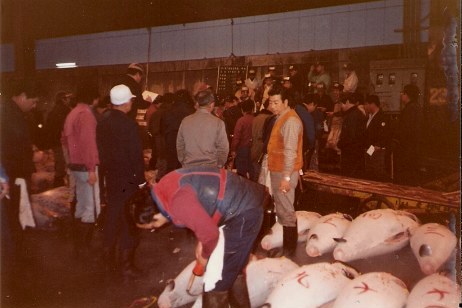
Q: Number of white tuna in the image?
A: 9